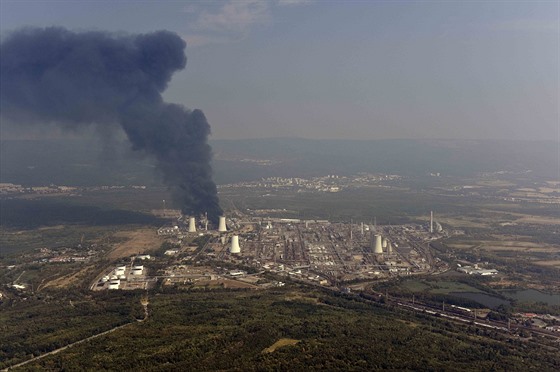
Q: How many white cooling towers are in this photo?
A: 4